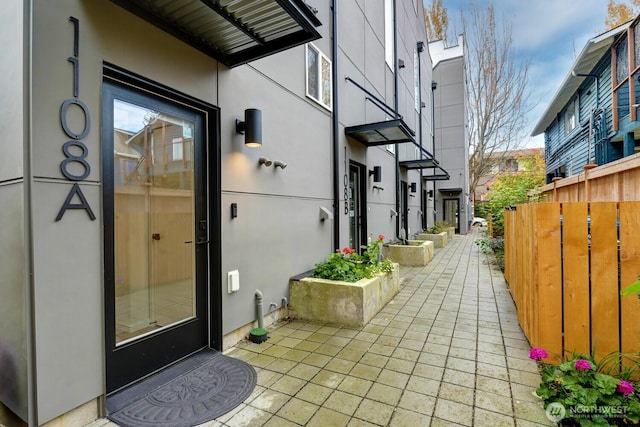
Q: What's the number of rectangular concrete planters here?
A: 4